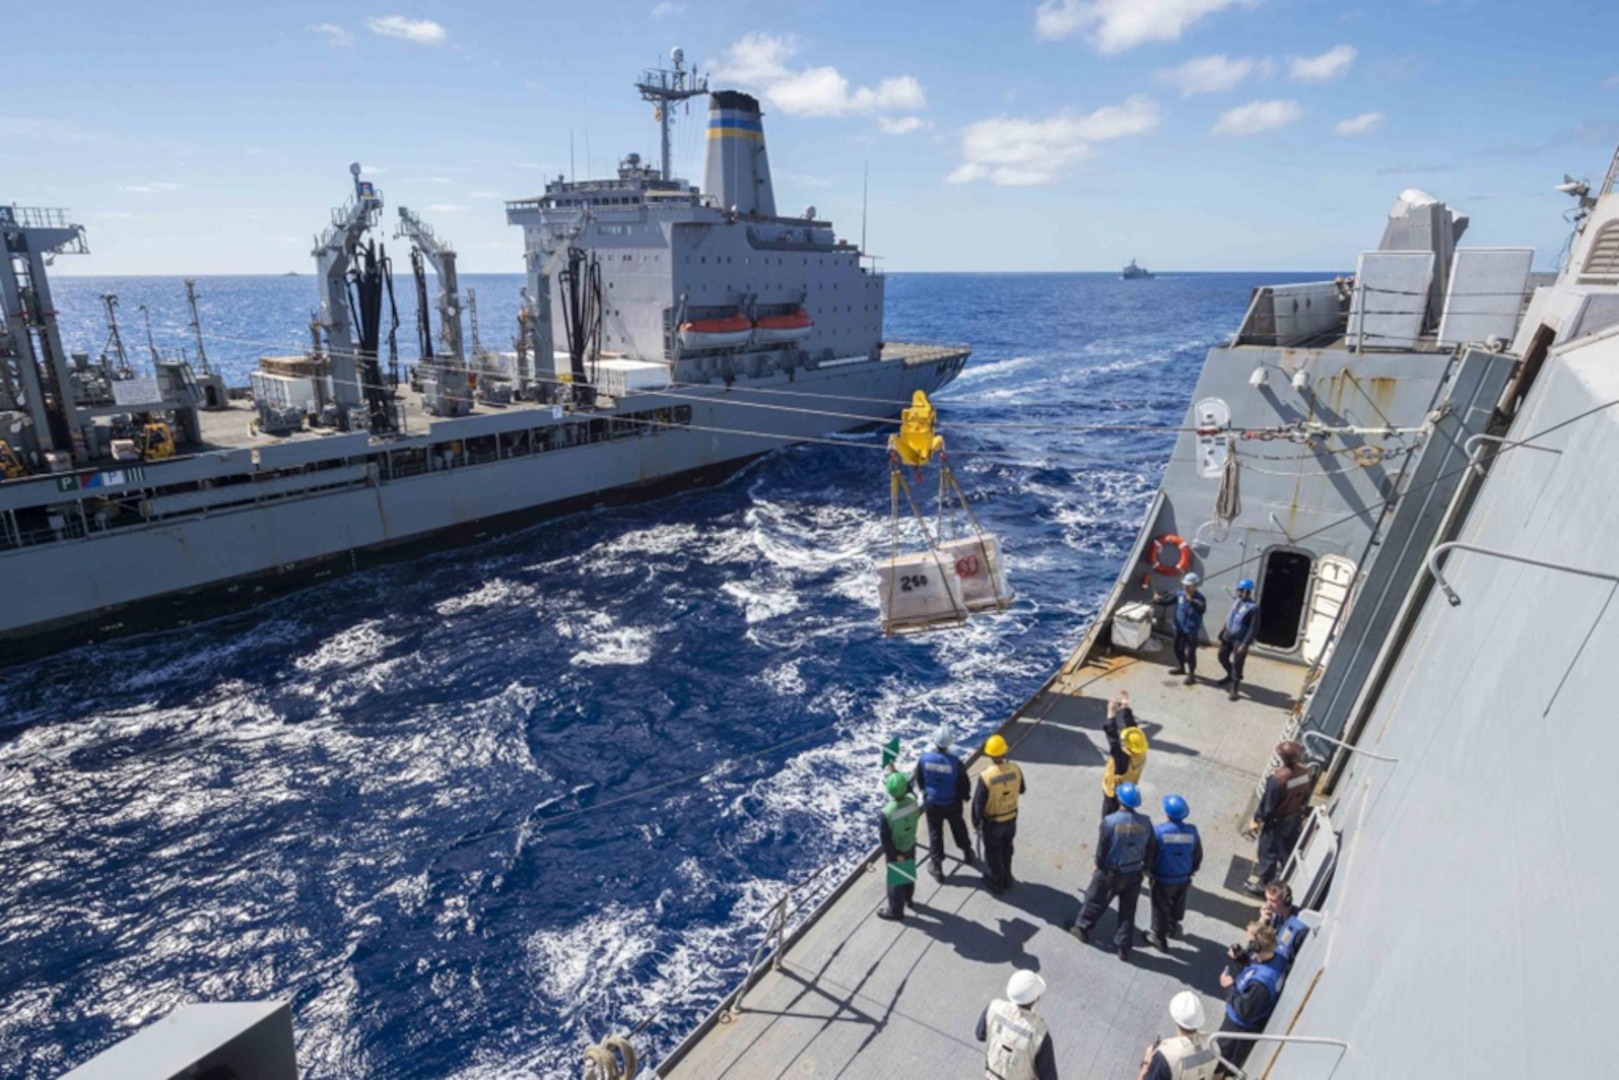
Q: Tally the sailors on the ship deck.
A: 13